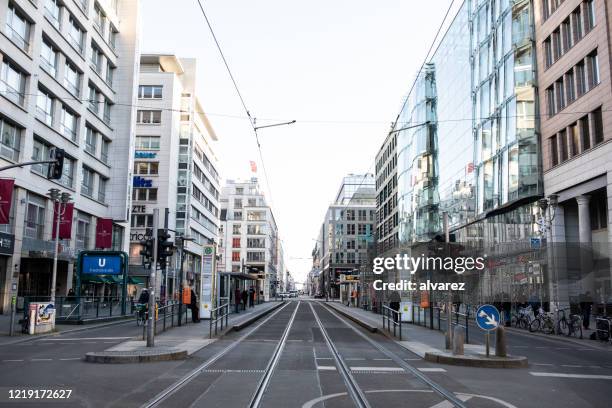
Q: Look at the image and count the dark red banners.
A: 3